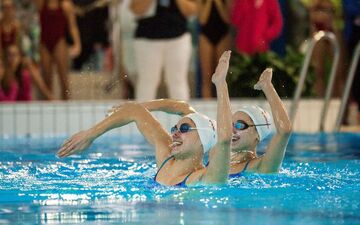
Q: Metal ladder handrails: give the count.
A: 2